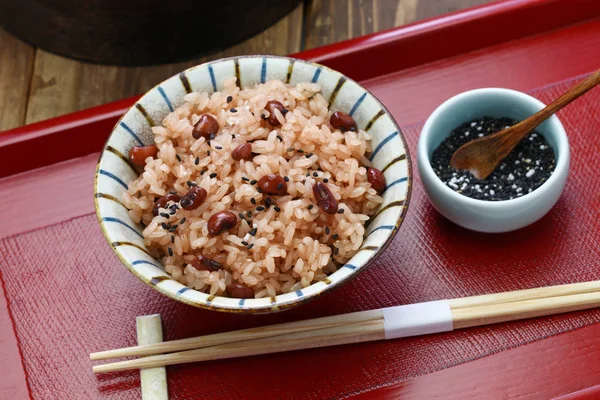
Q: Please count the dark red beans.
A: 13